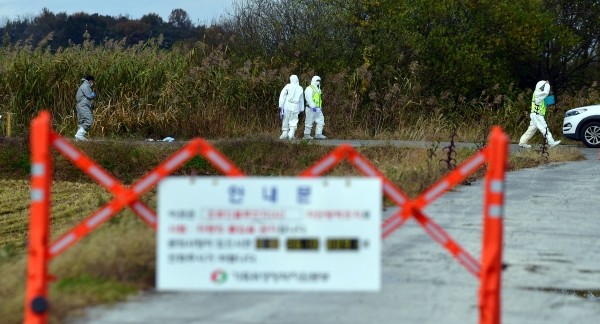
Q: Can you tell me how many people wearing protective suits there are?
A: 4